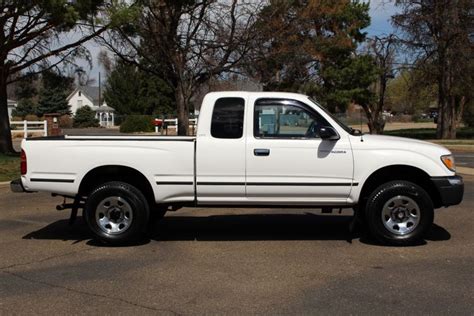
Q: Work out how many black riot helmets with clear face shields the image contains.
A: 0